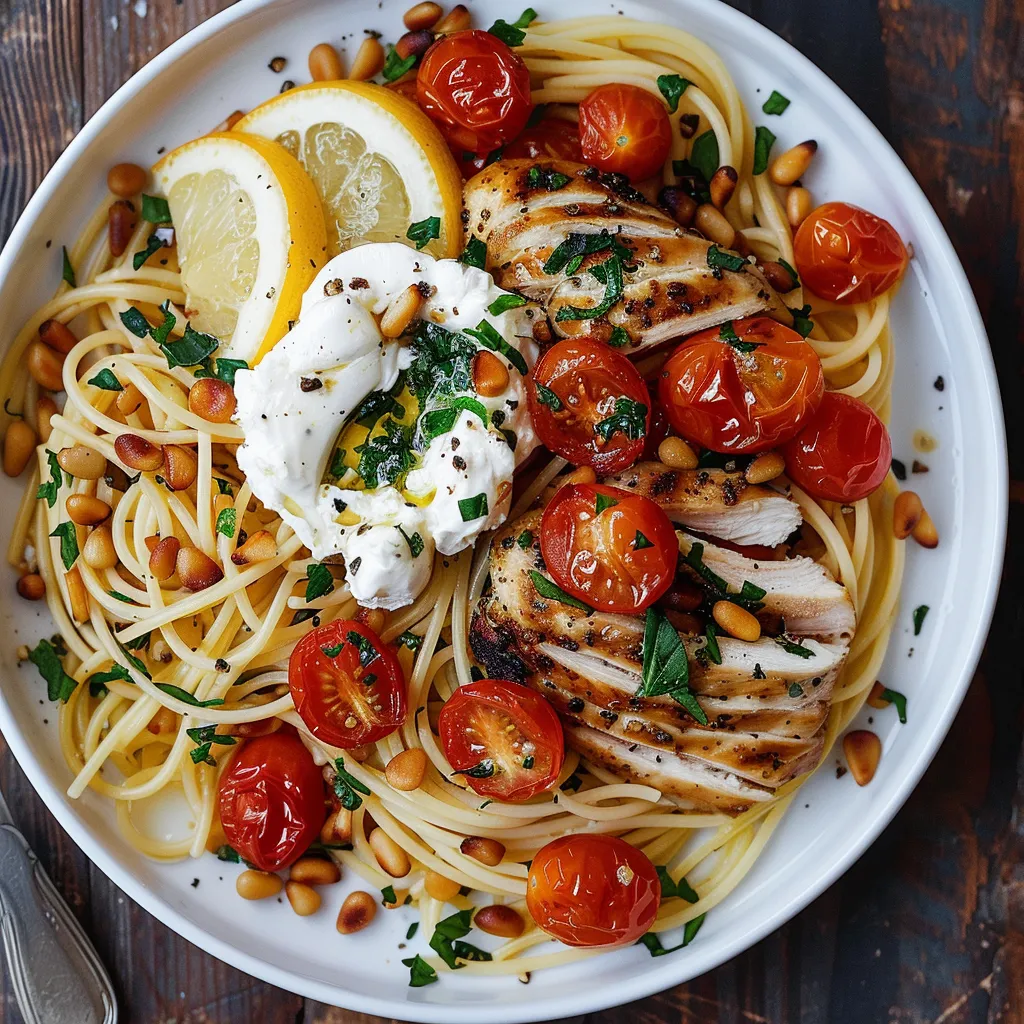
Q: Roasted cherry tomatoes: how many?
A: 11